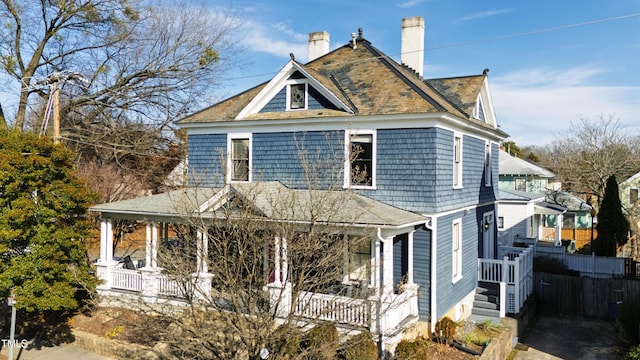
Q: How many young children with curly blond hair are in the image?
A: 0